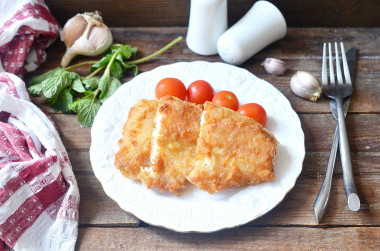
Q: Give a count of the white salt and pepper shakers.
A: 2